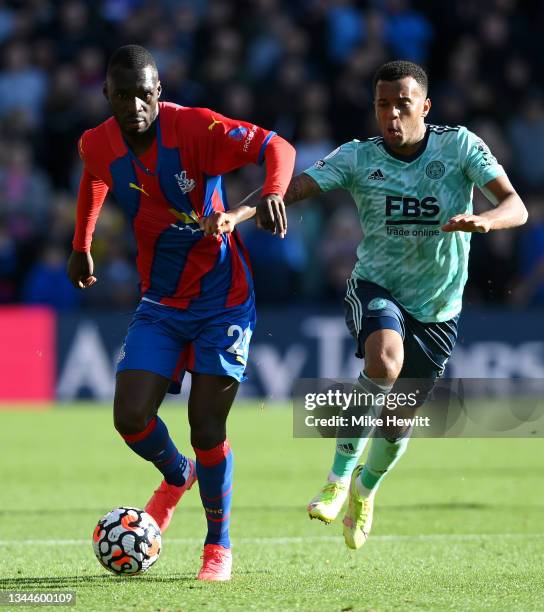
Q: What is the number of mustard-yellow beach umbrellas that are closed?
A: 0